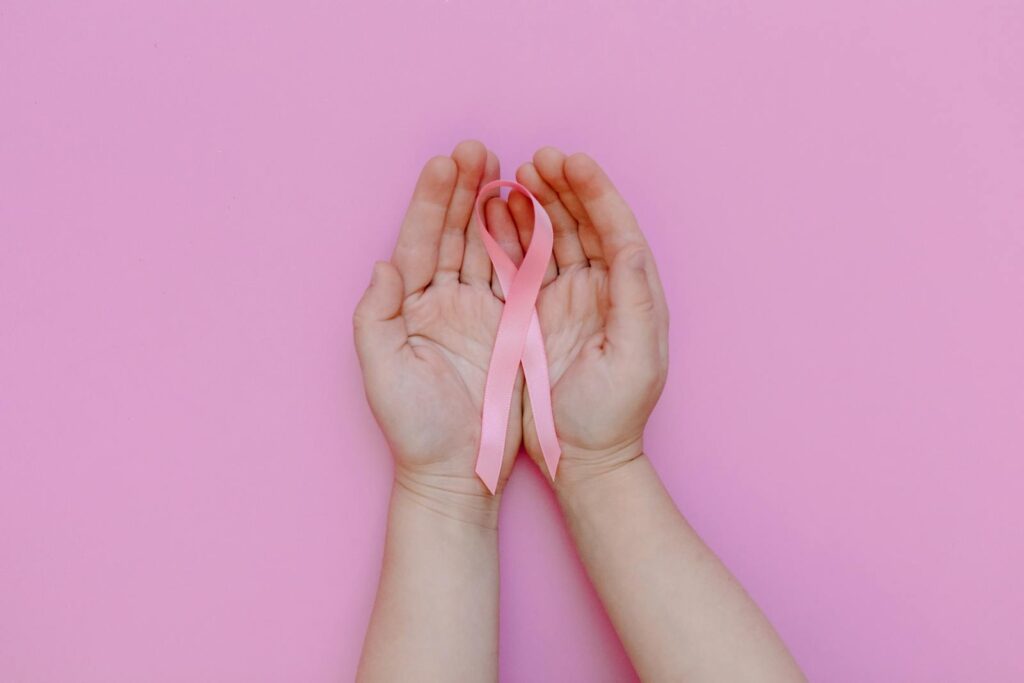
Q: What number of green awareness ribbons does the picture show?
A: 0